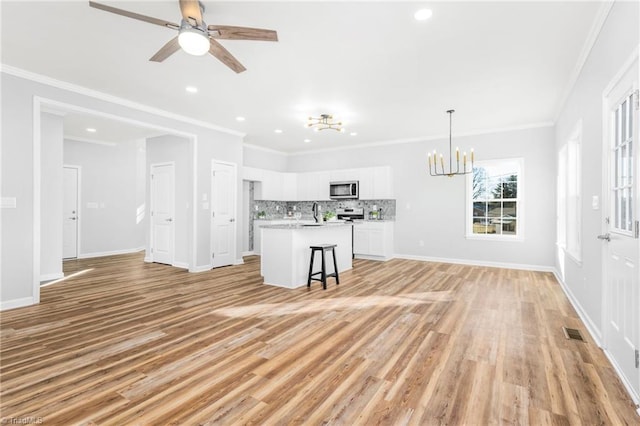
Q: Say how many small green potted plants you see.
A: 3